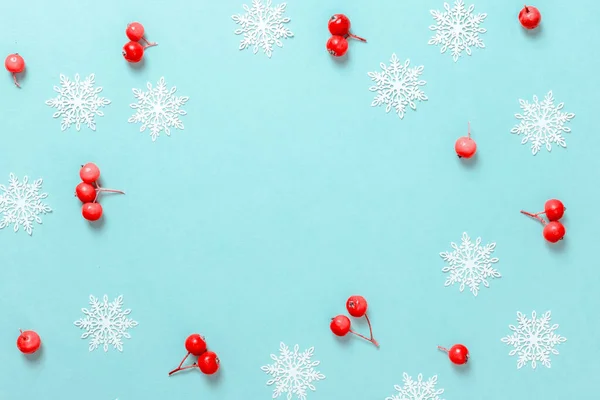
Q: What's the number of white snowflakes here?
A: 12